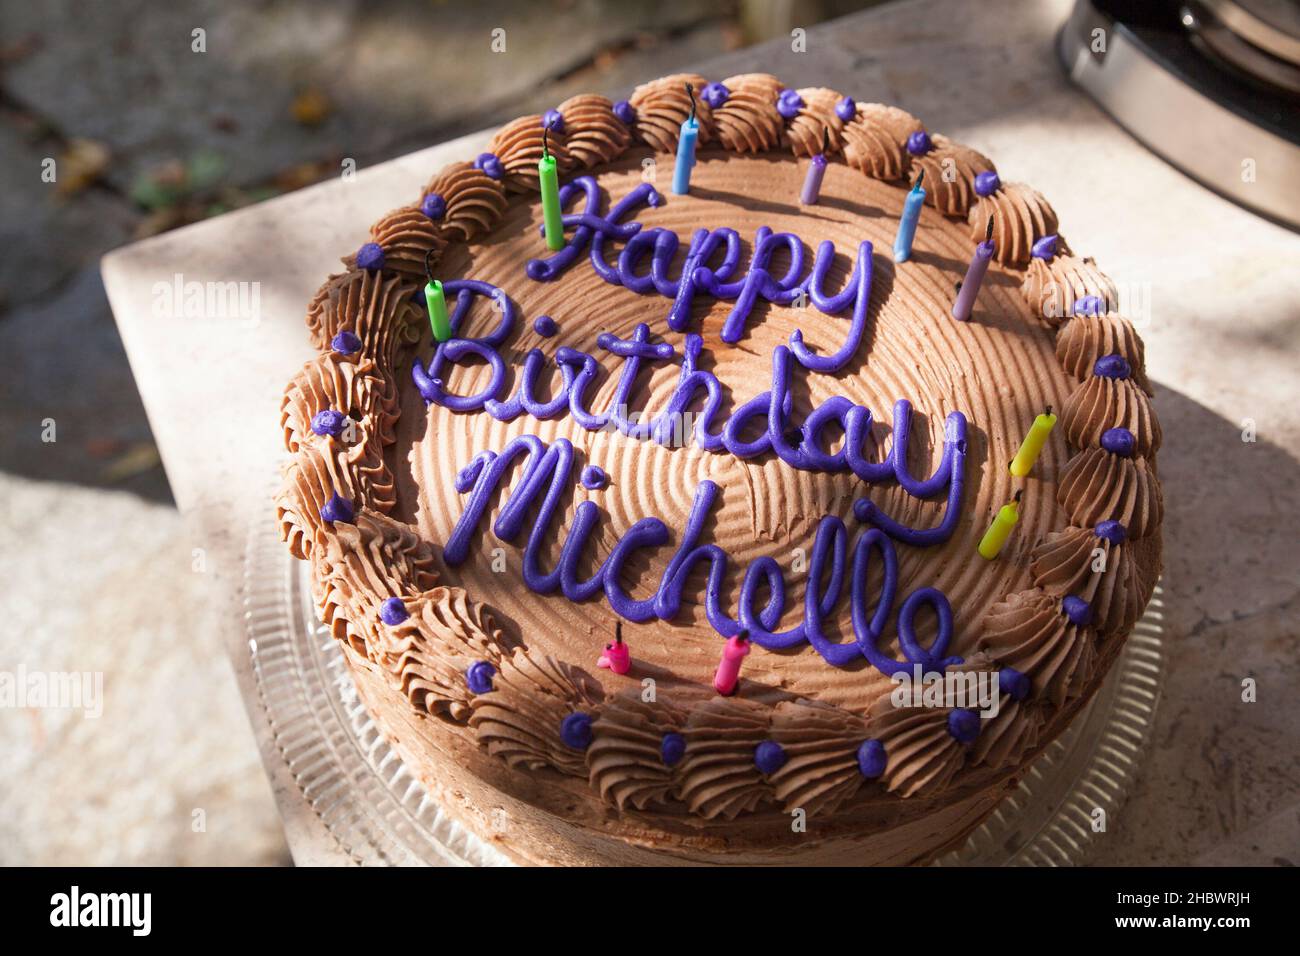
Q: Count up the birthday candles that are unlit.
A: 10